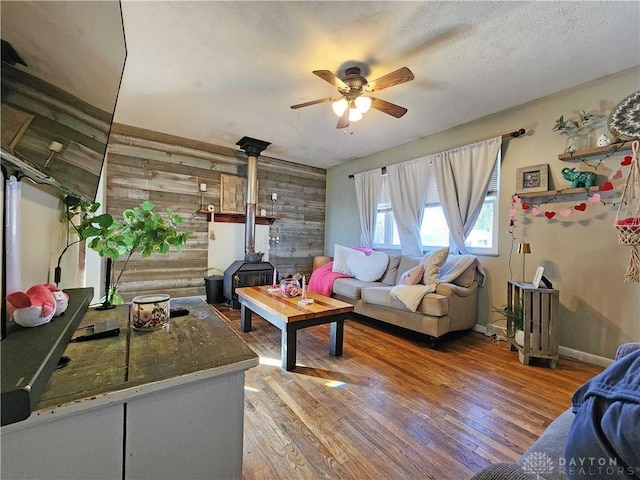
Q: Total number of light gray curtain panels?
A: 3